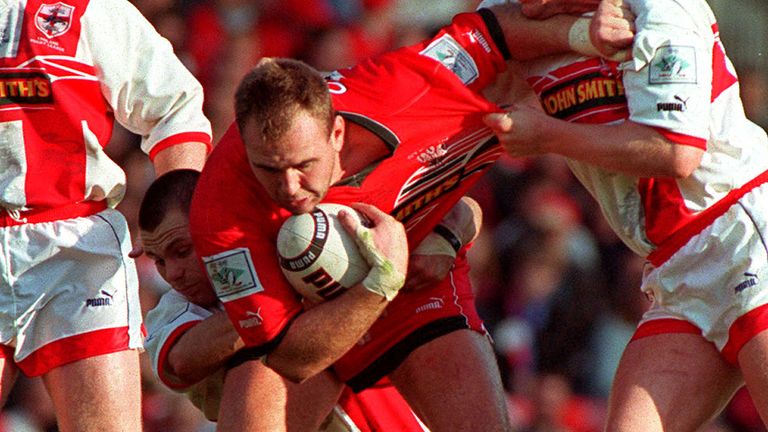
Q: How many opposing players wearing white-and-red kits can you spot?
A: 3